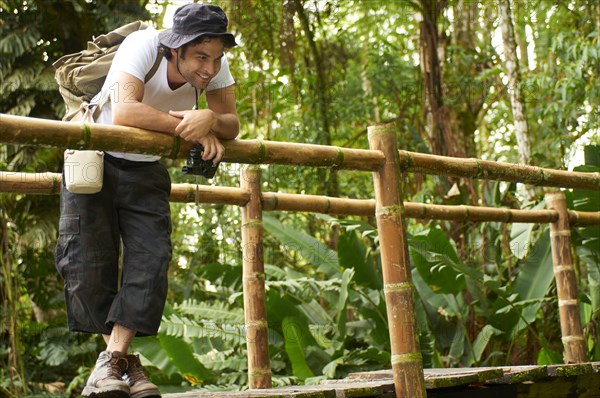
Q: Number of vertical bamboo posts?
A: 3